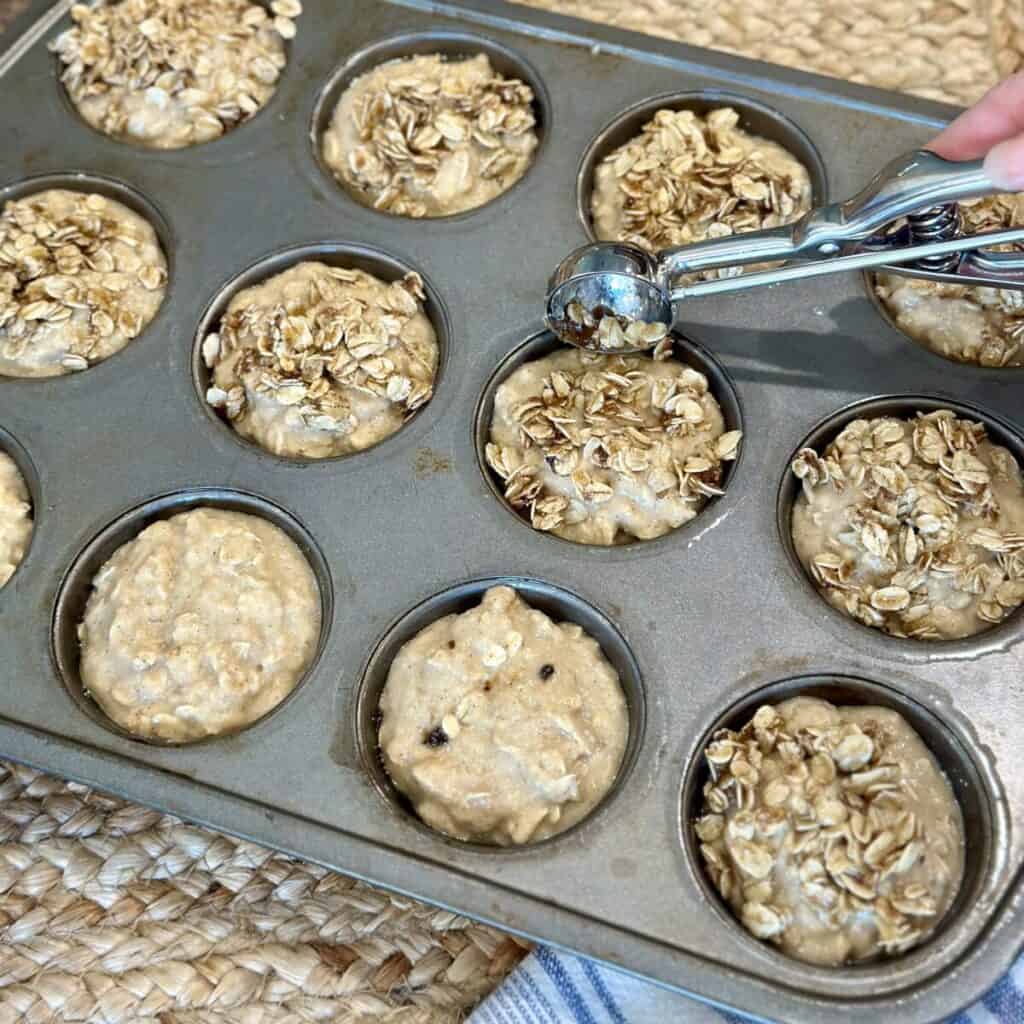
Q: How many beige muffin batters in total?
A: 12